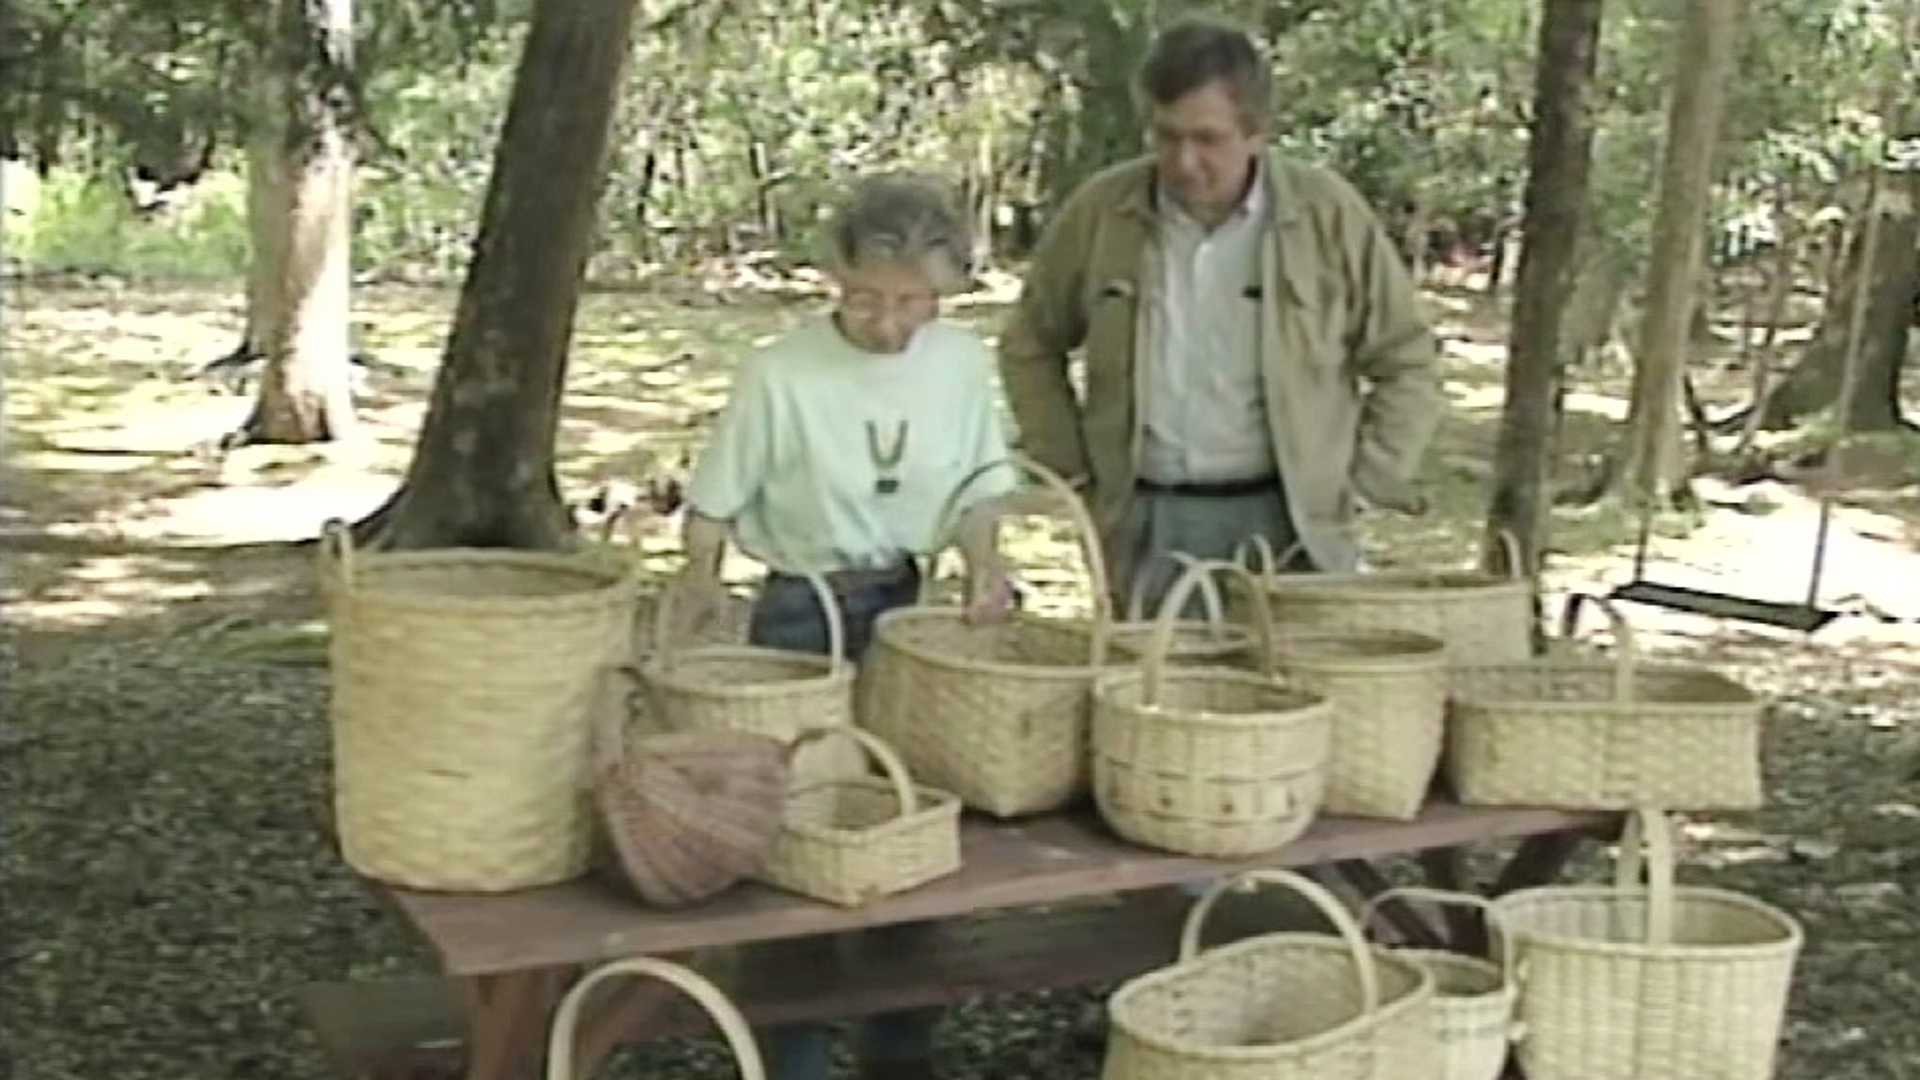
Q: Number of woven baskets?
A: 14